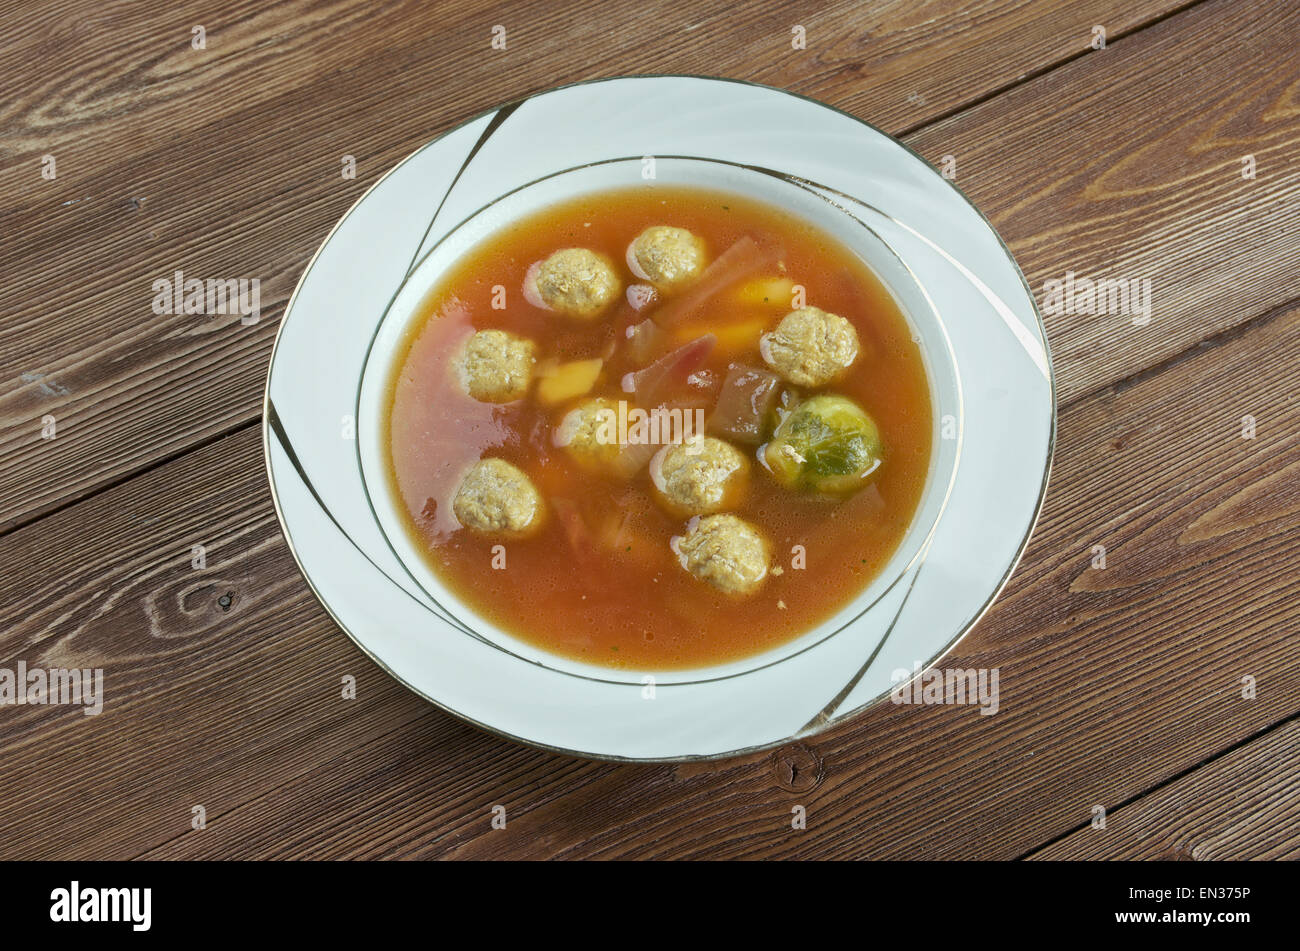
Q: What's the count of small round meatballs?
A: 8